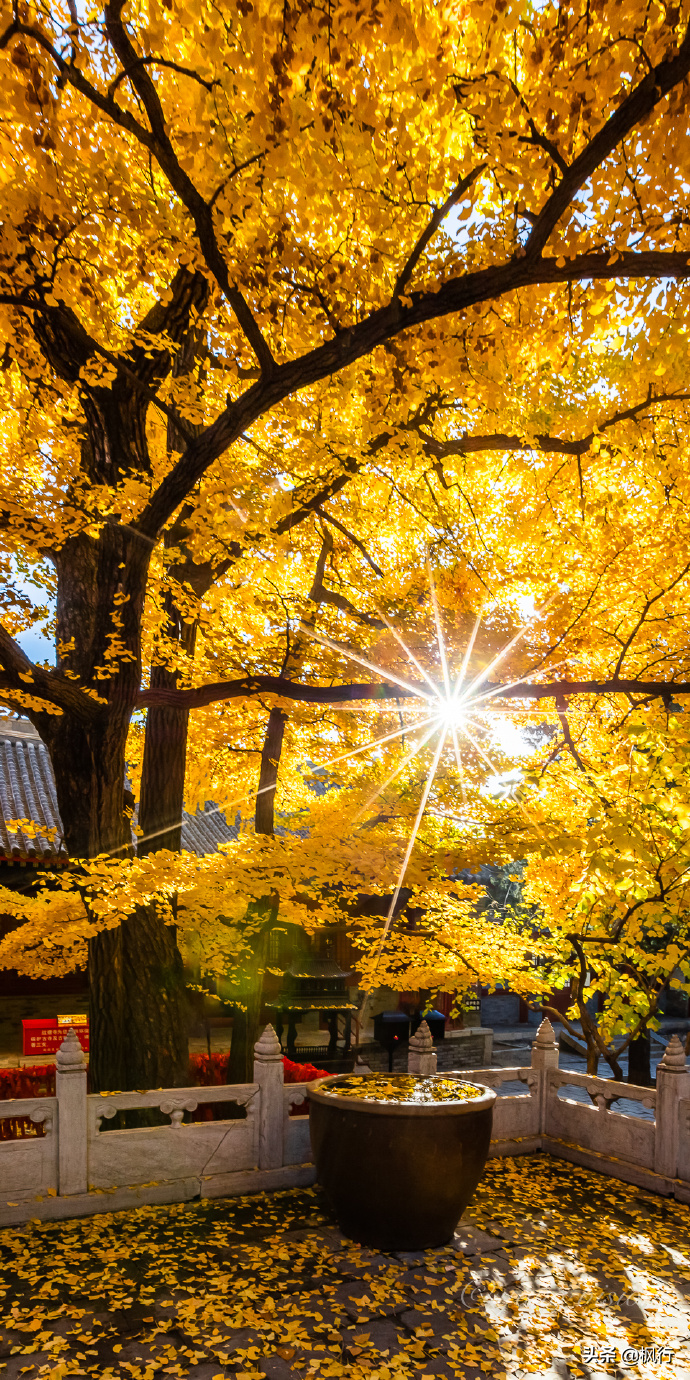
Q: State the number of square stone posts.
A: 5